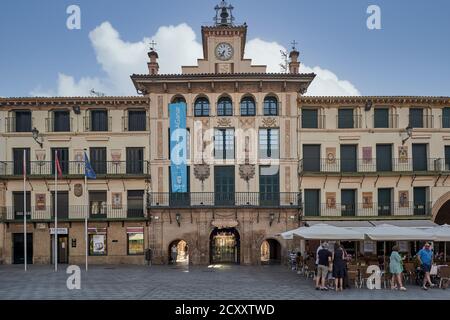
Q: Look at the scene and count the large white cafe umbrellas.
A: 3